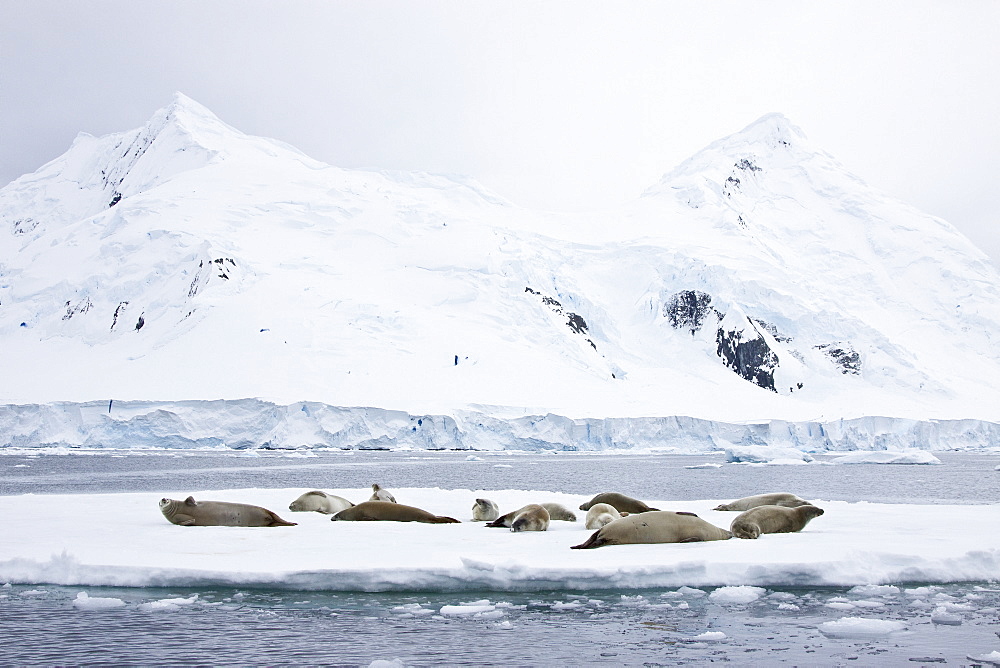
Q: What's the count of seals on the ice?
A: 12